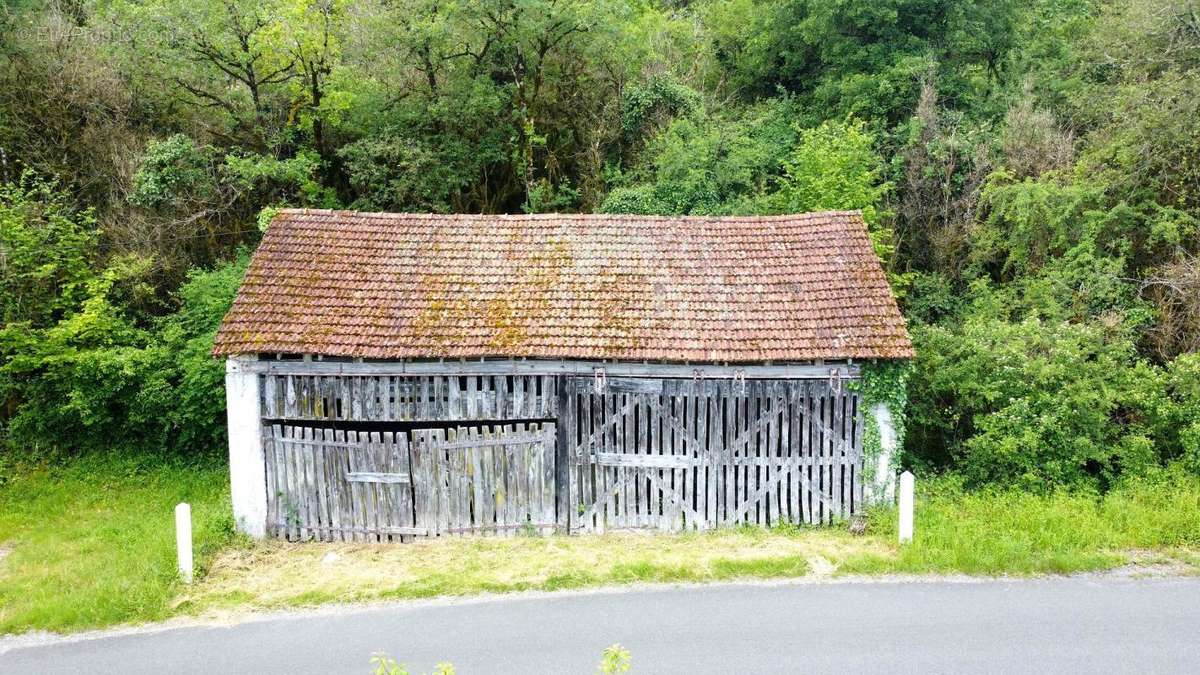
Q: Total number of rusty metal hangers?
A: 4